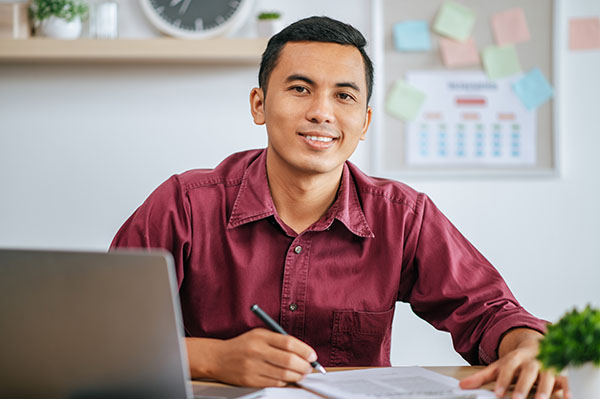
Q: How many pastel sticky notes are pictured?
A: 8